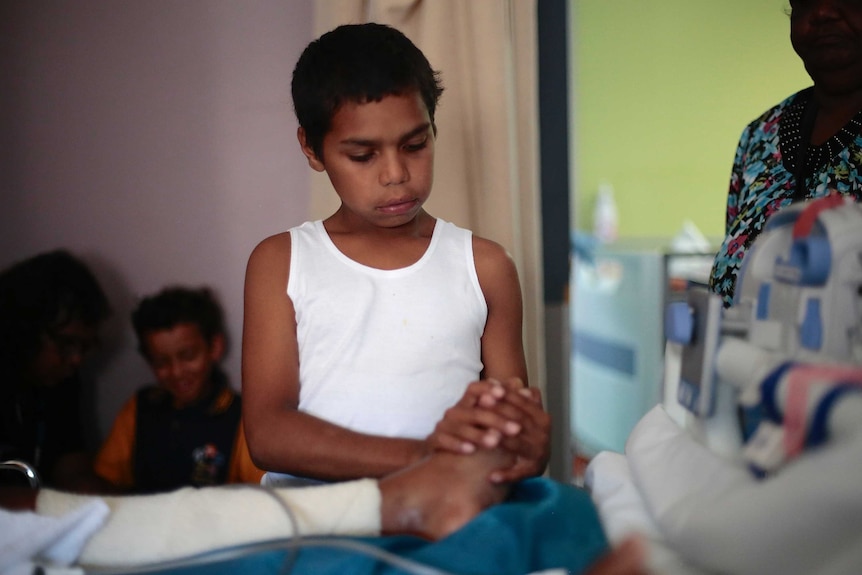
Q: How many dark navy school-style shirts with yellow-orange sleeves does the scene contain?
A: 1